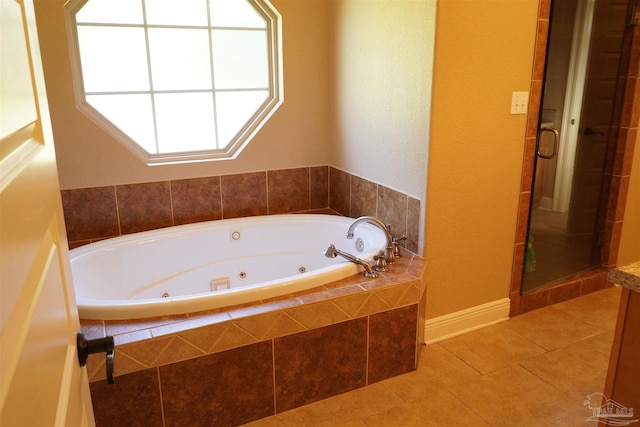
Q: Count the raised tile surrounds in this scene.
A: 1